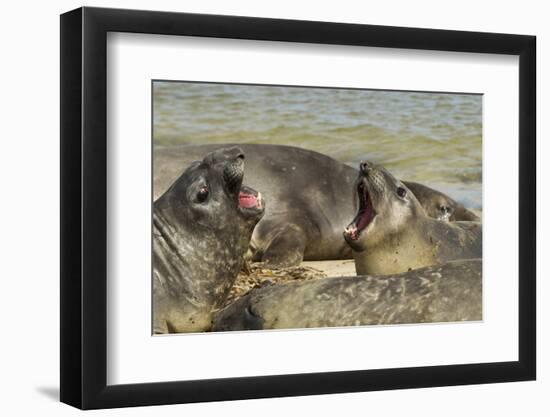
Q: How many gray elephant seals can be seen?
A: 4